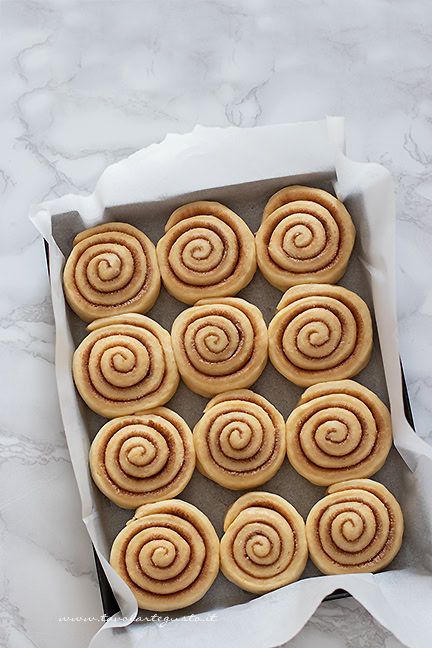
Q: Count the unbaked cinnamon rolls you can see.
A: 12